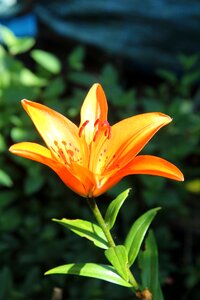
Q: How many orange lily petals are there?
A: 5